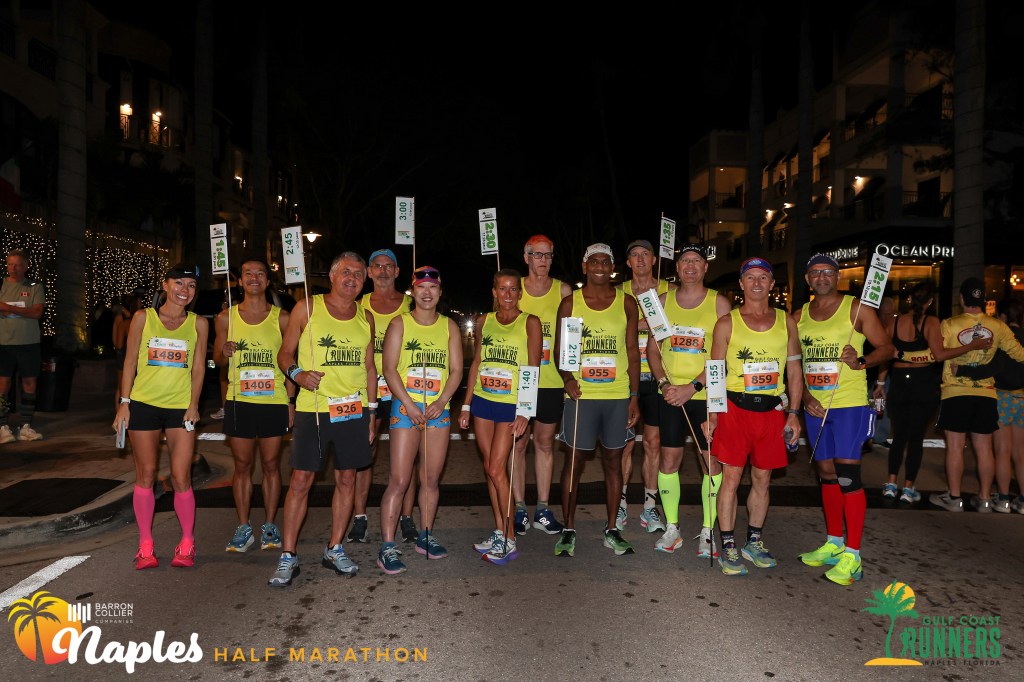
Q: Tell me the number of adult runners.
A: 12